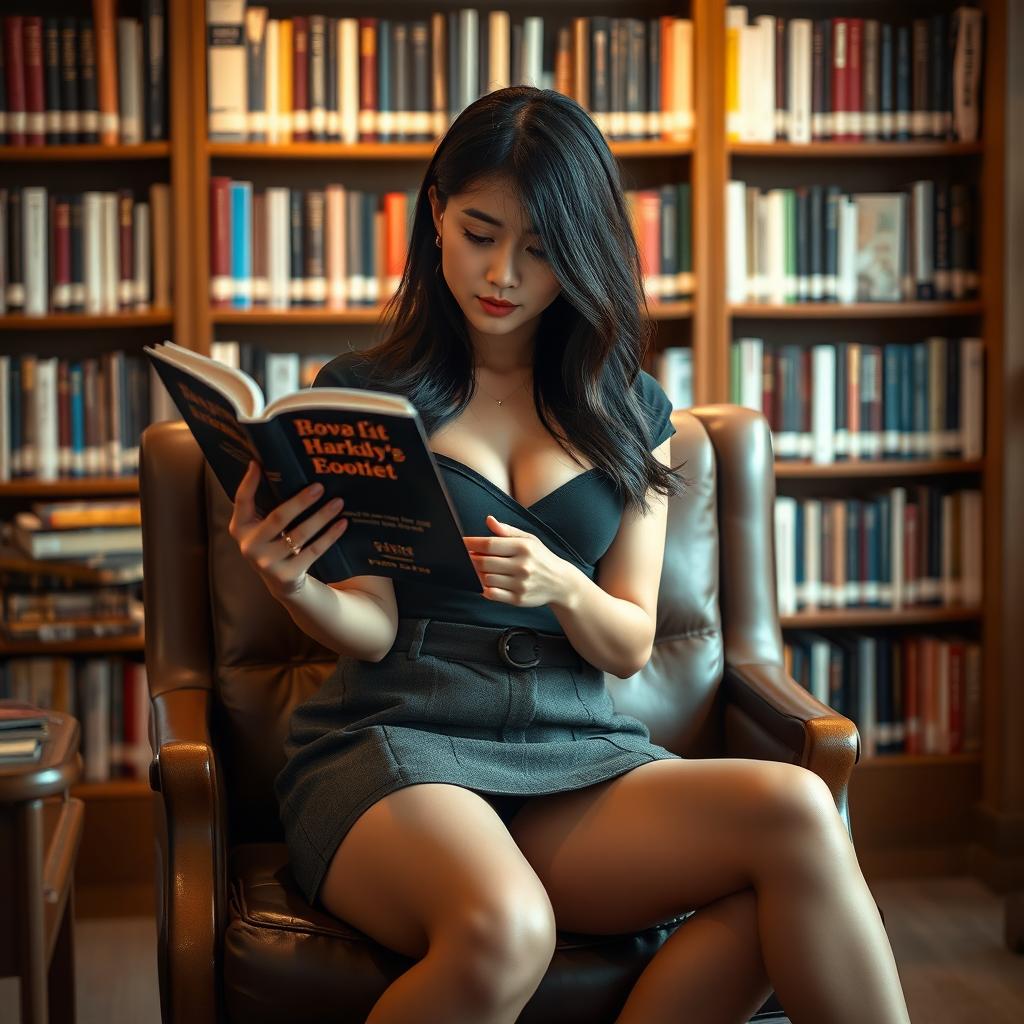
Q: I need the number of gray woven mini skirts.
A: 1